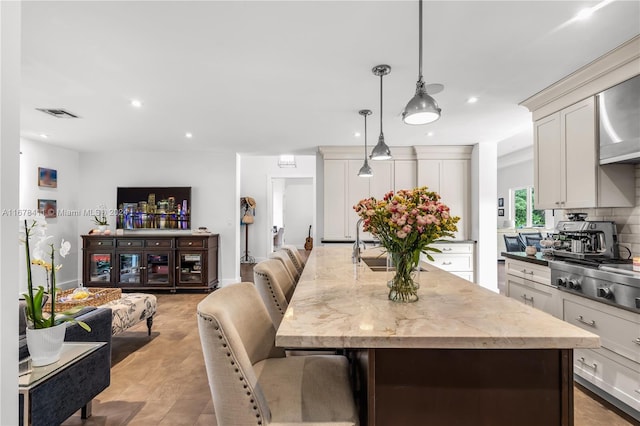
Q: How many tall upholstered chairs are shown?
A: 4